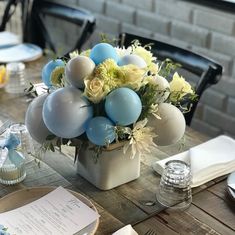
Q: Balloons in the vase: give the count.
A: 10